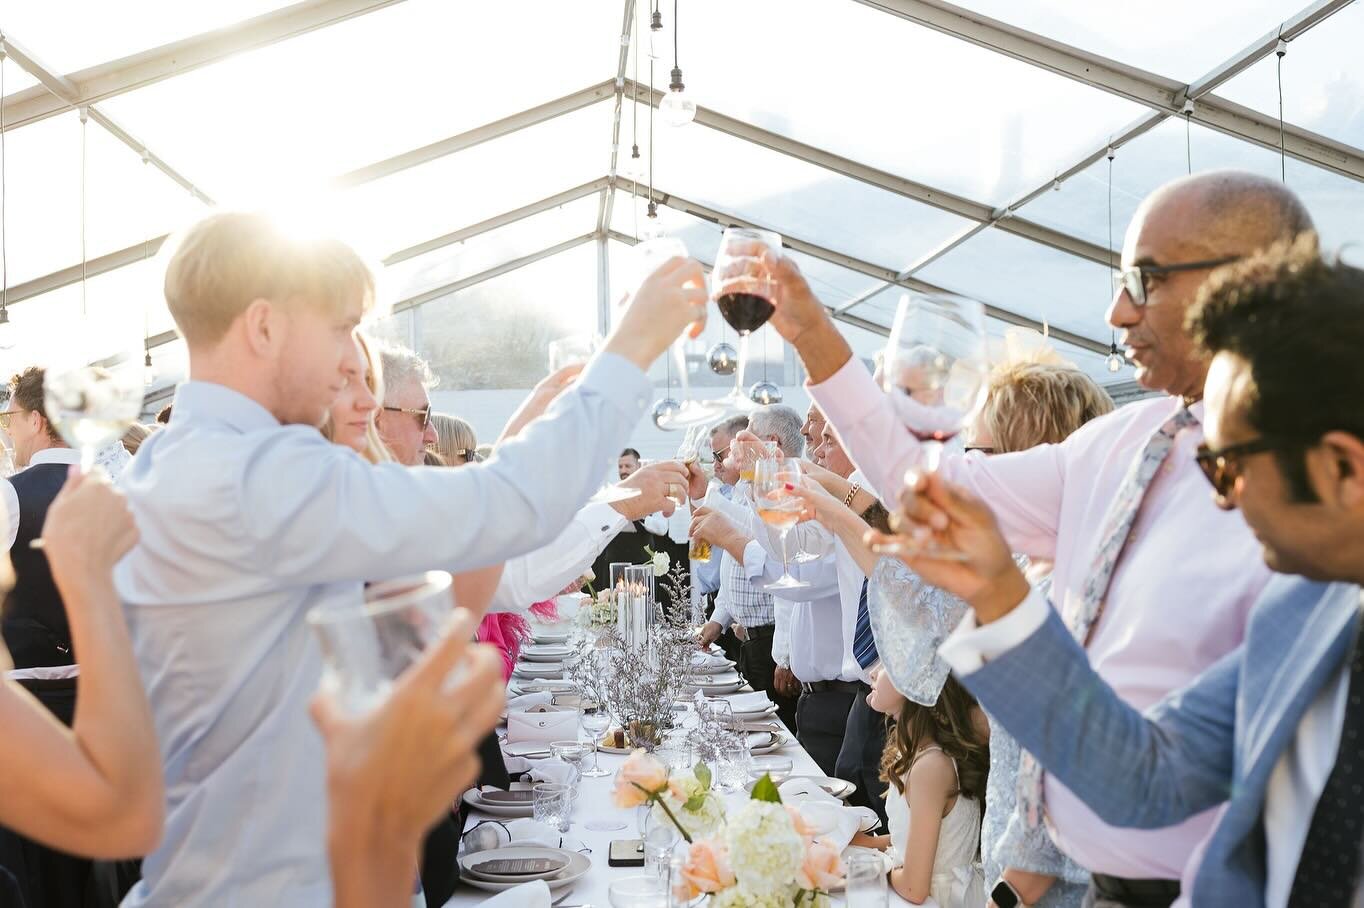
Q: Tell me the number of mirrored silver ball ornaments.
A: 3